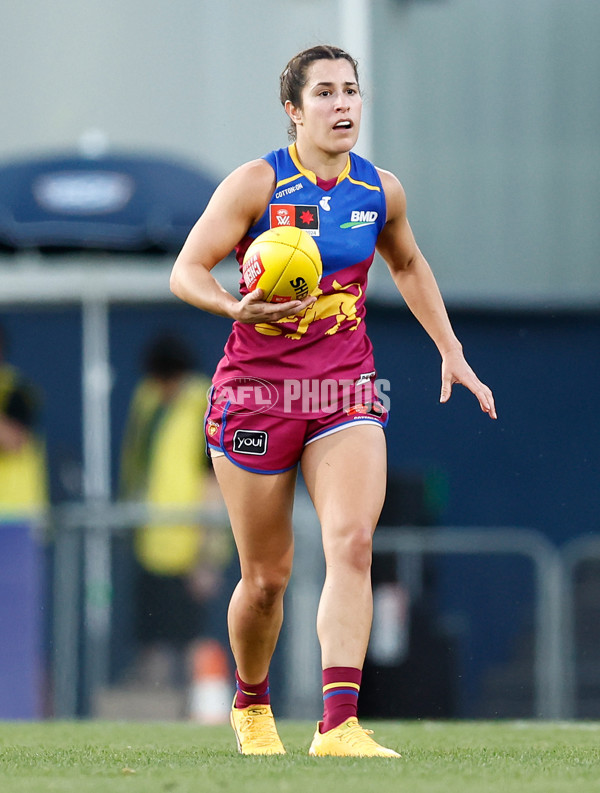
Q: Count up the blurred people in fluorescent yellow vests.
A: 2